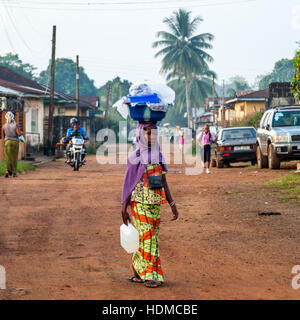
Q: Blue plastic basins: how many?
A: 1